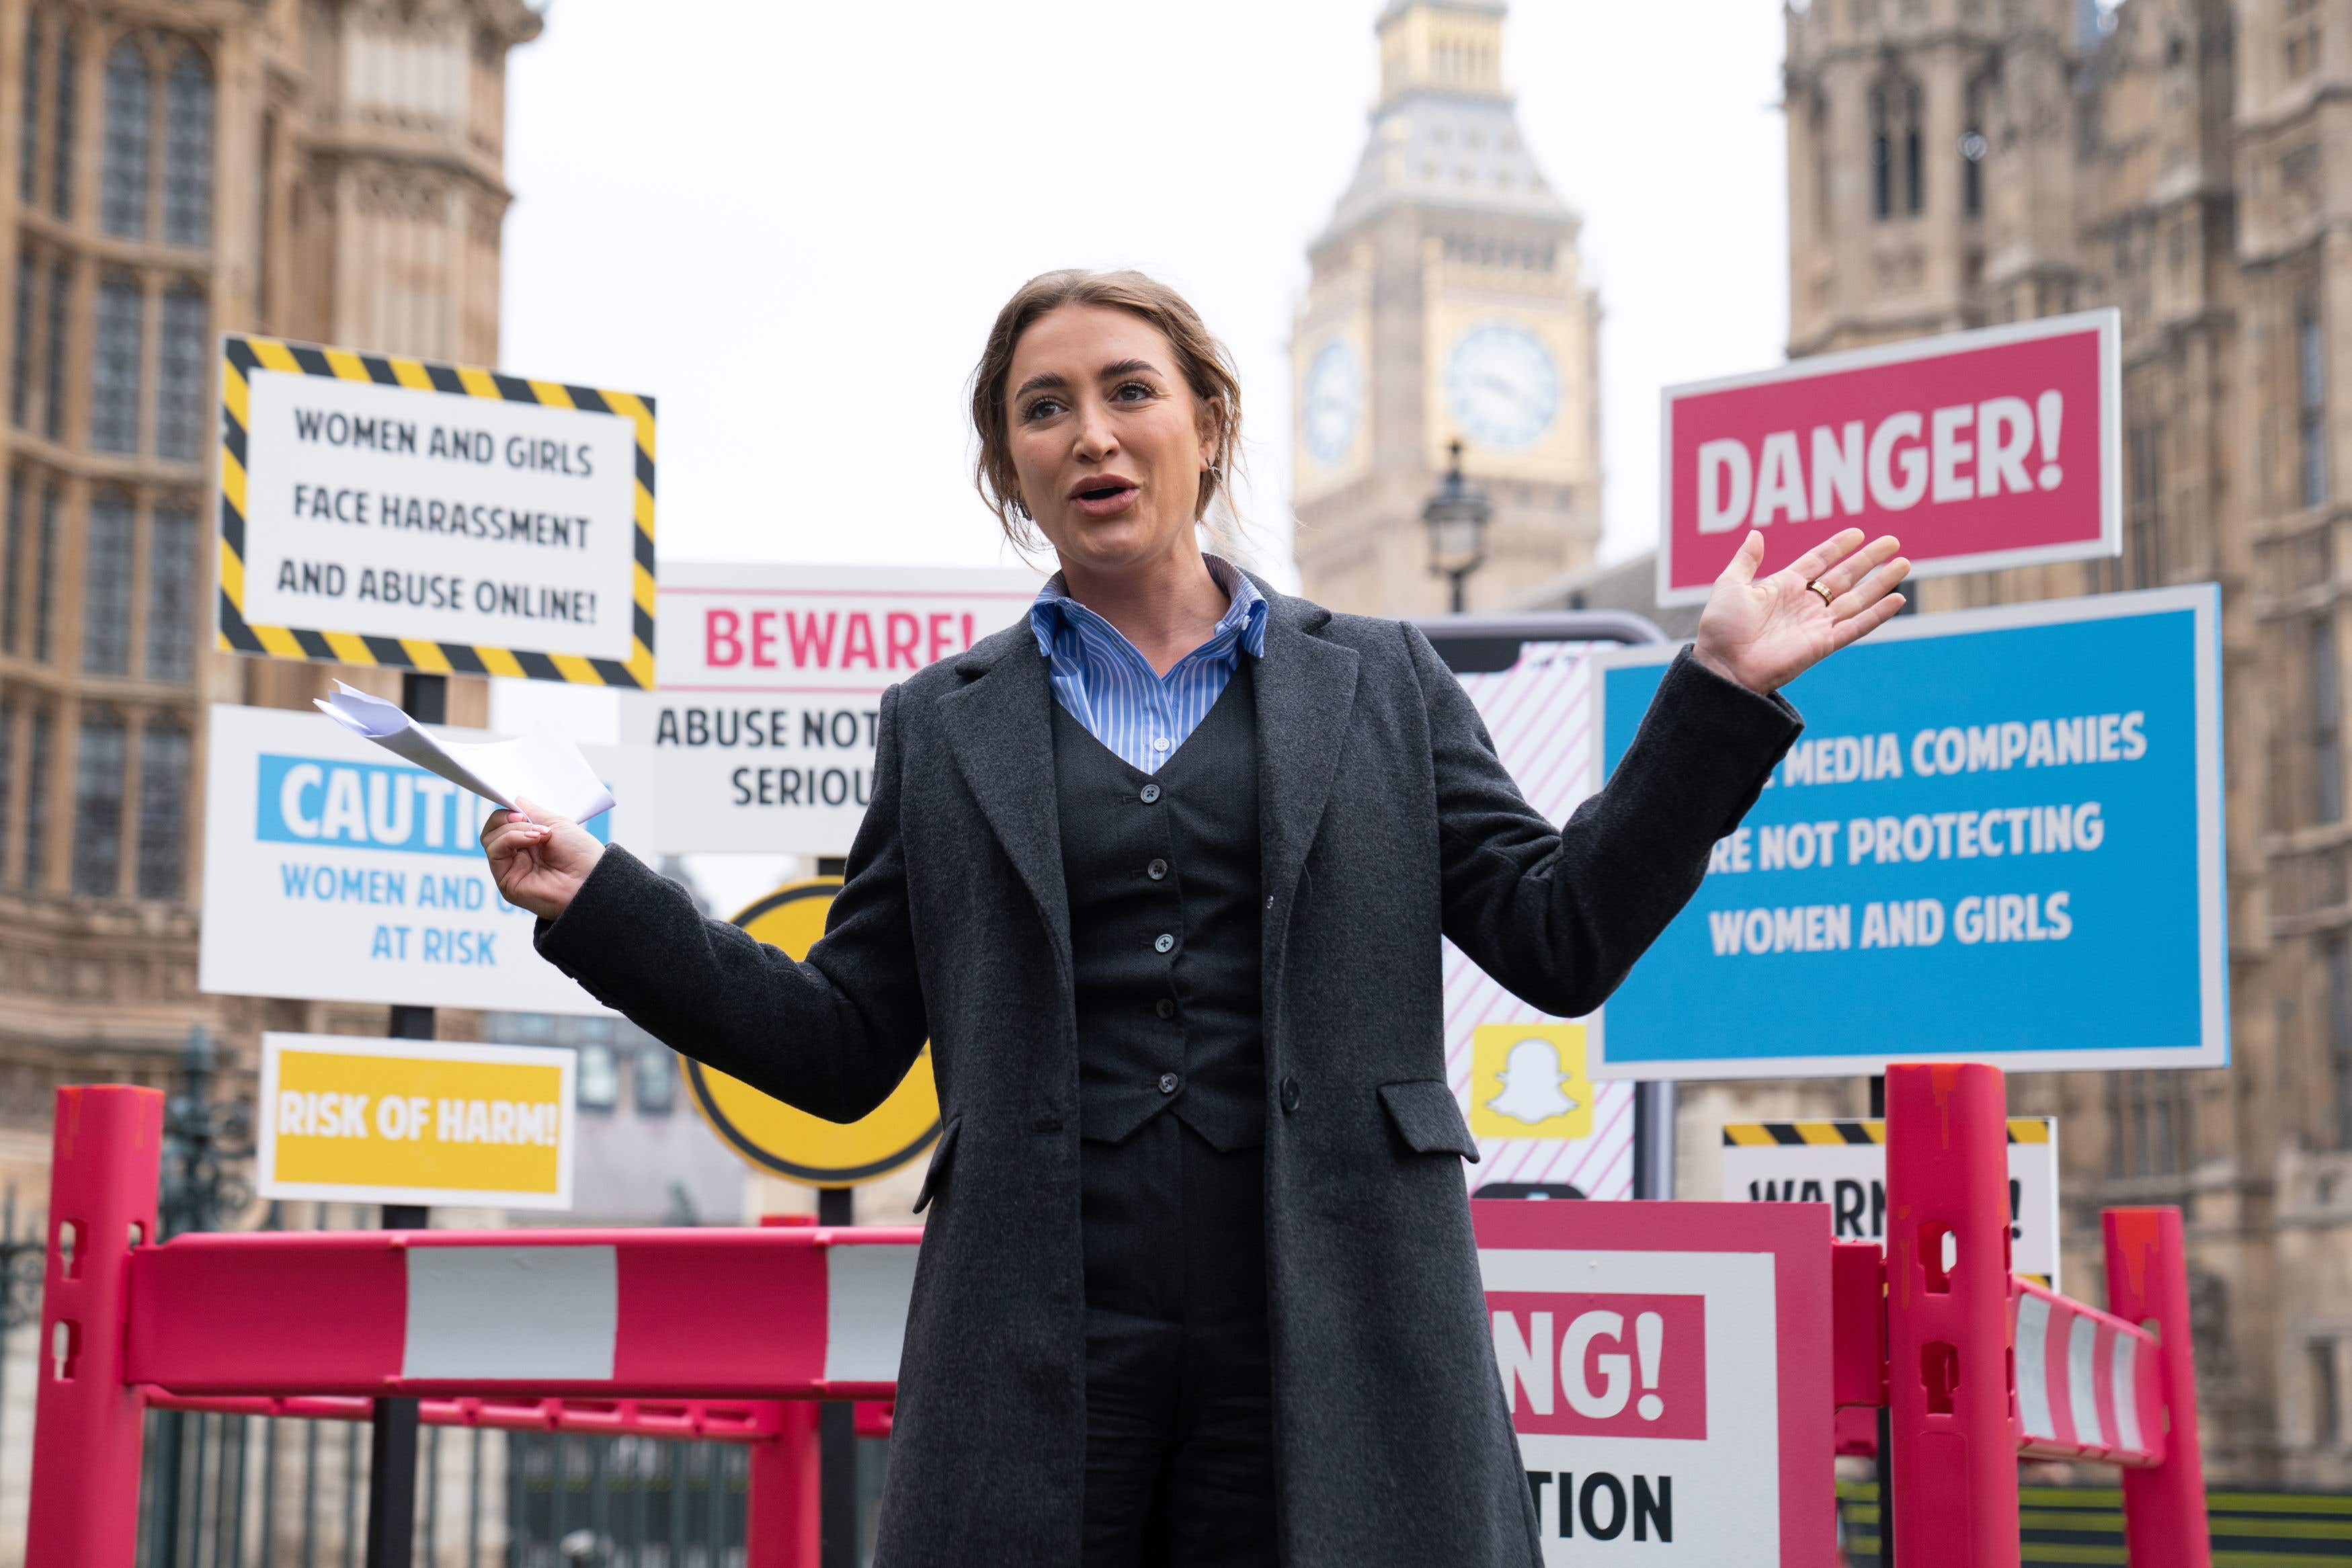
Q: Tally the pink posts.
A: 4